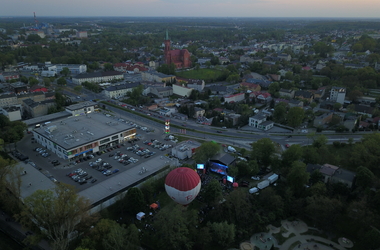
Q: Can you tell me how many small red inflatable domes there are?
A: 1